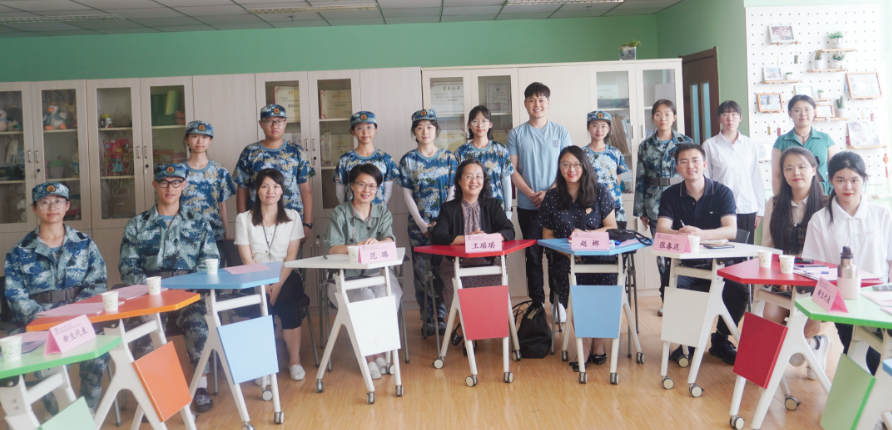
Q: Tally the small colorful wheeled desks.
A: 9